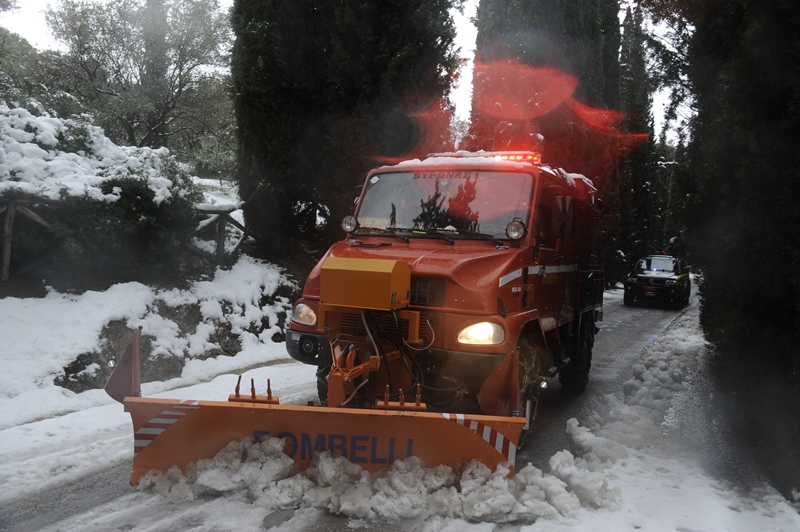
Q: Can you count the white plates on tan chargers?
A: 0